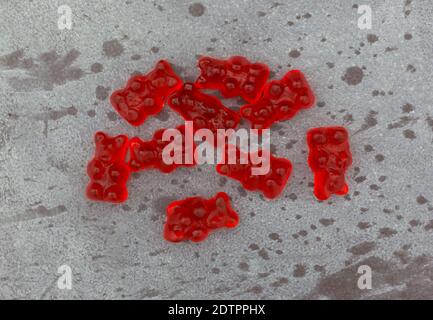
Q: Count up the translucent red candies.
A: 9